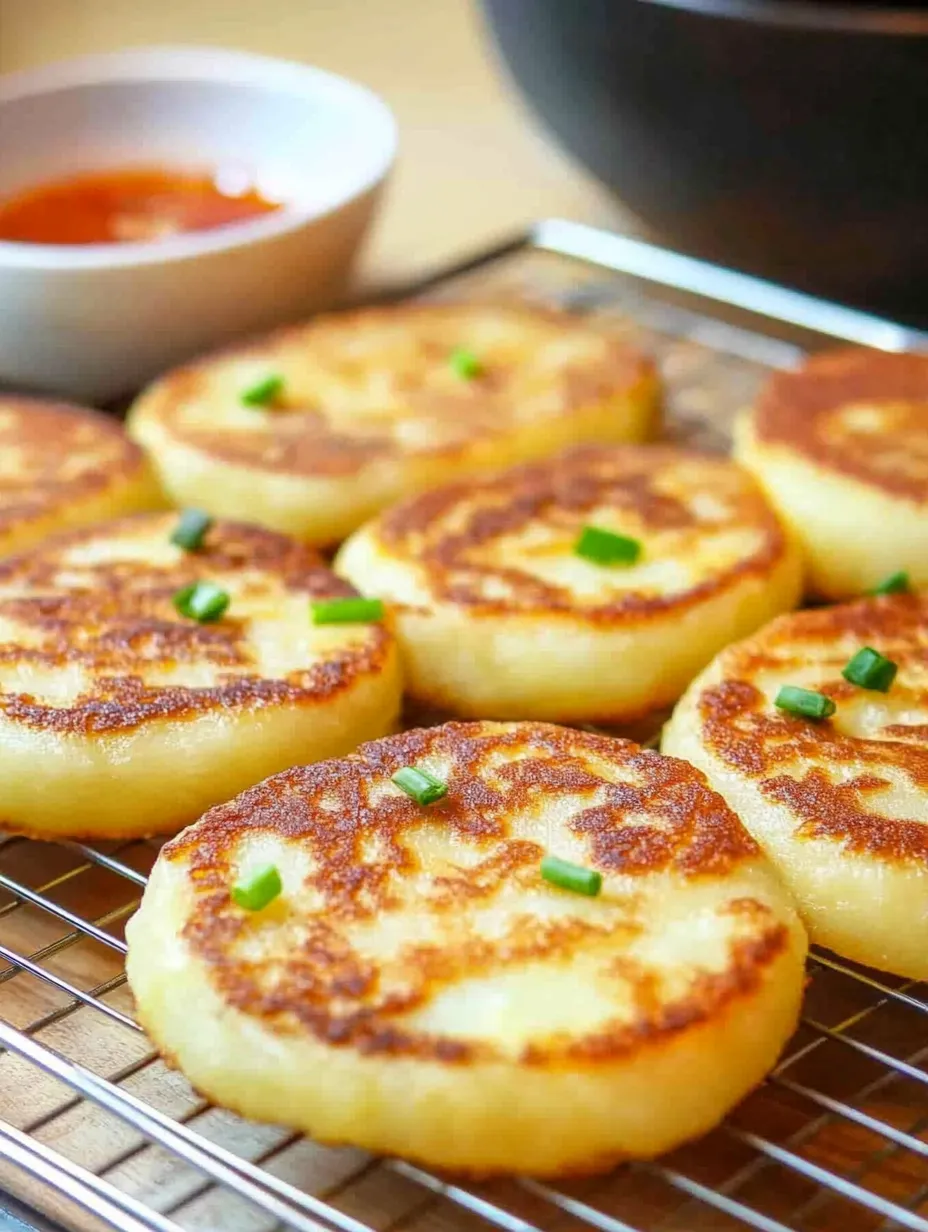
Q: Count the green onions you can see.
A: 12